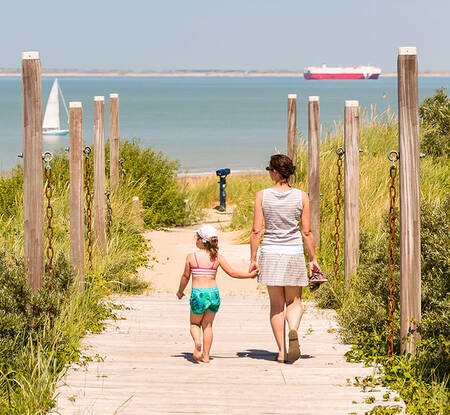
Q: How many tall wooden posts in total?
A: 8